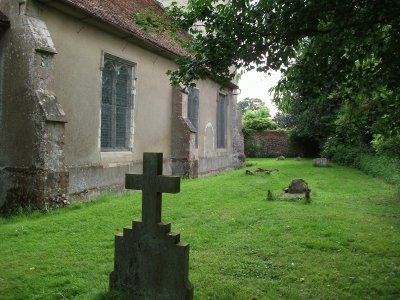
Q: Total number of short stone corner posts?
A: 2